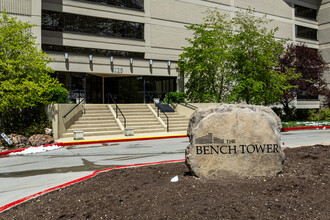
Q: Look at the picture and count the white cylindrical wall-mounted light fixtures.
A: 6